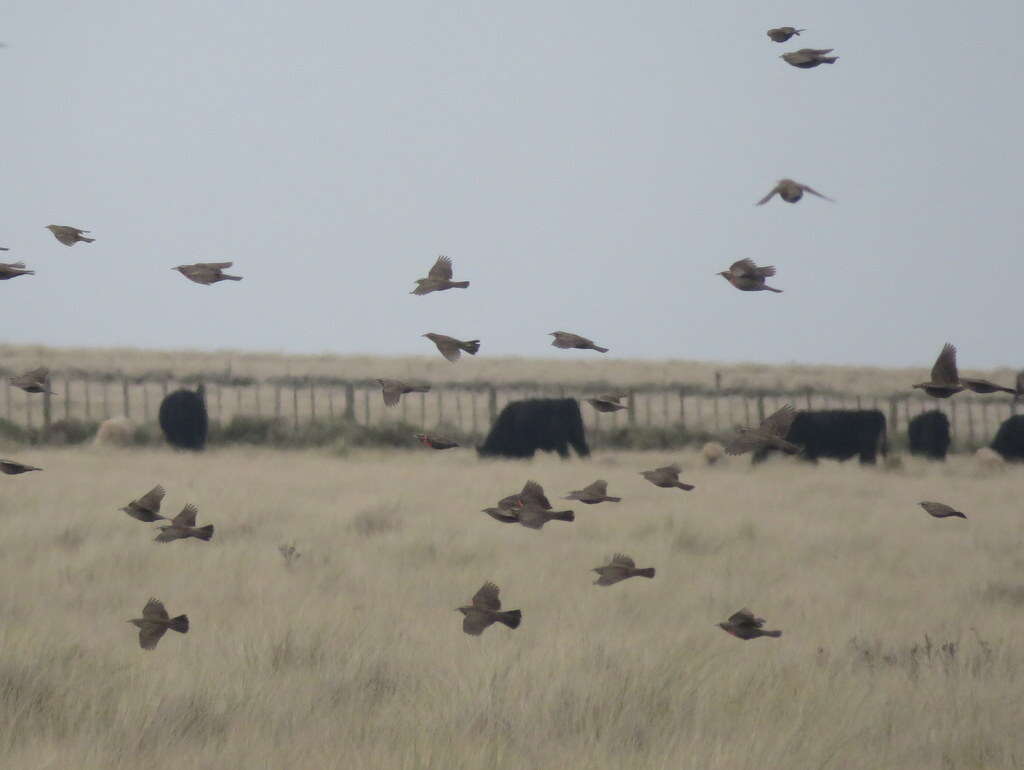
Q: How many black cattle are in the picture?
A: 5